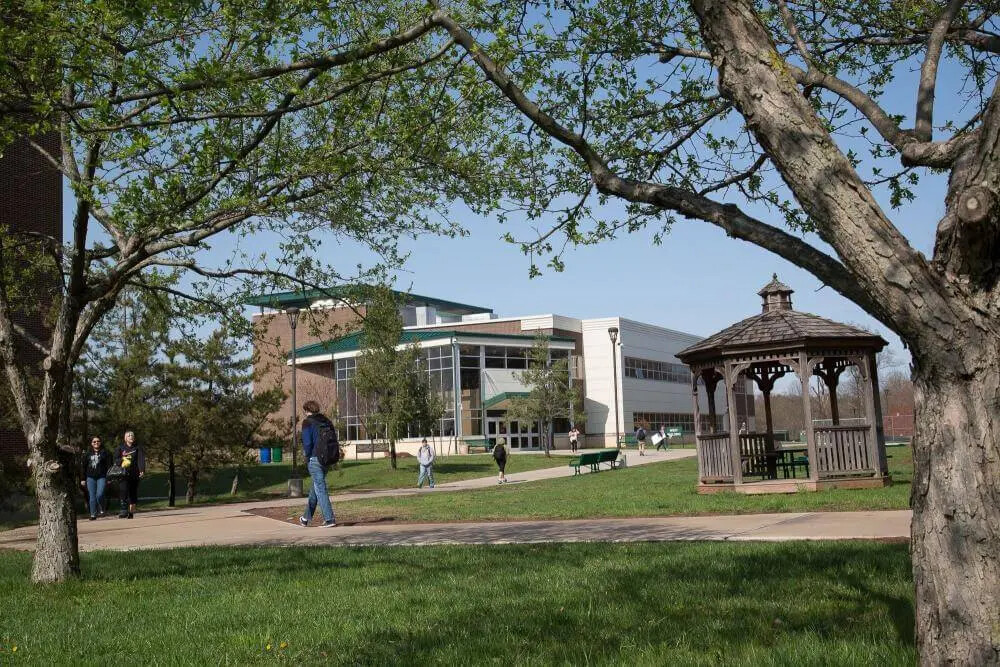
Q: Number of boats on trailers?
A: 0